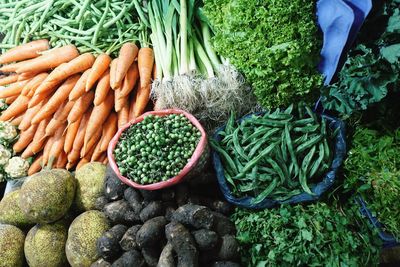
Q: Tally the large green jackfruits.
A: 6